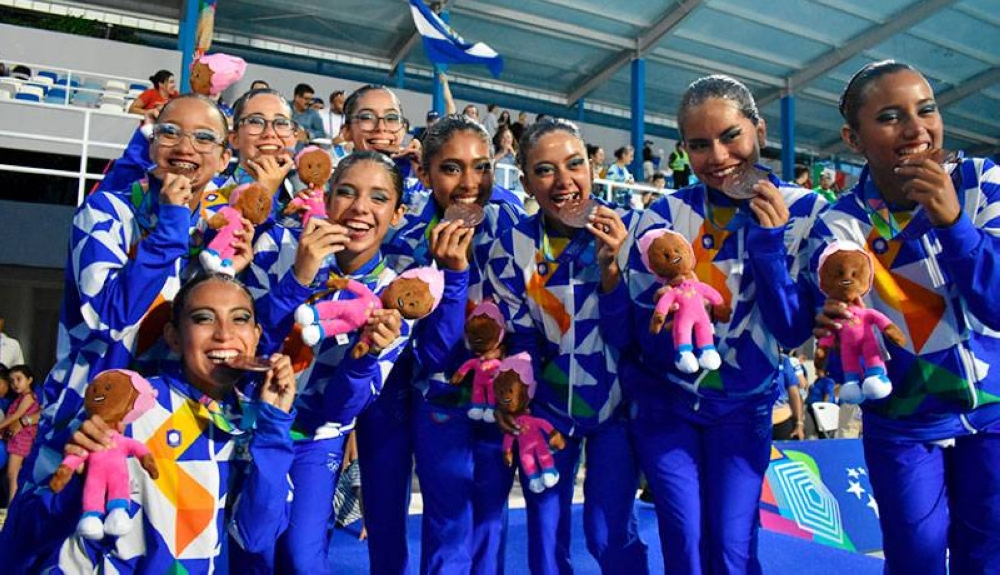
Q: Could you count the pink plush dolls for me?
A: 9